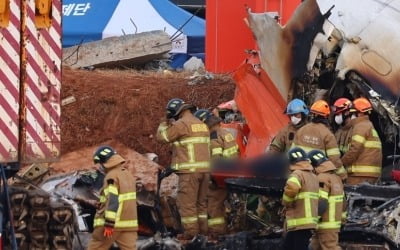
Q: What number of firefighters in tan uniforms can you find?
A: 9